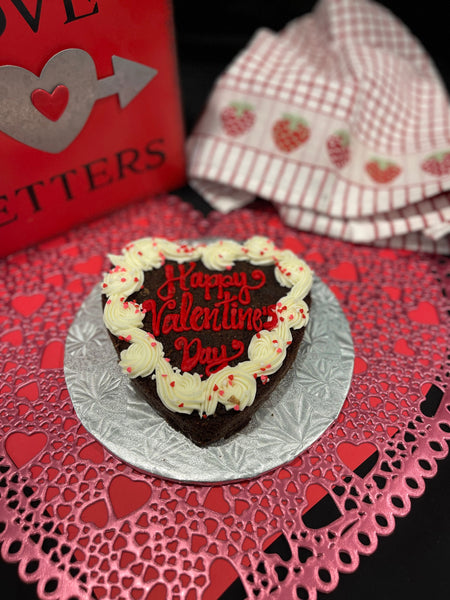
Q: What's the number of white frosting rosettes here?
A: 11